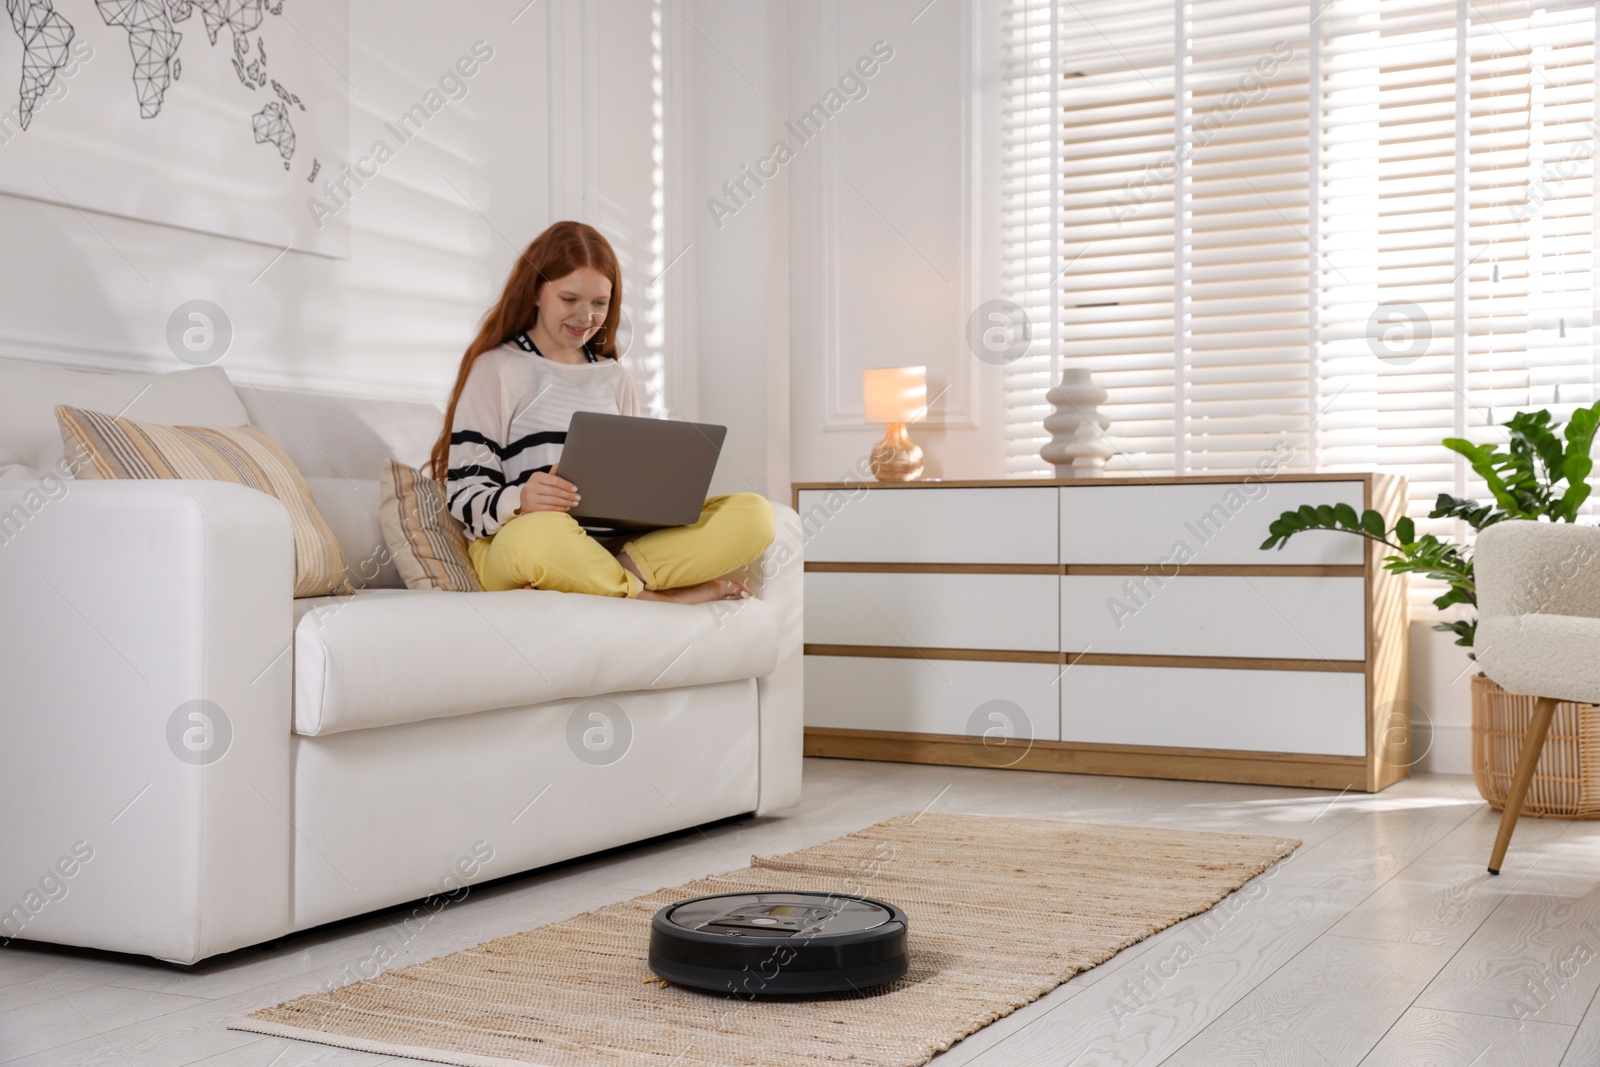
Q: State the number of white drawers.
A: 6